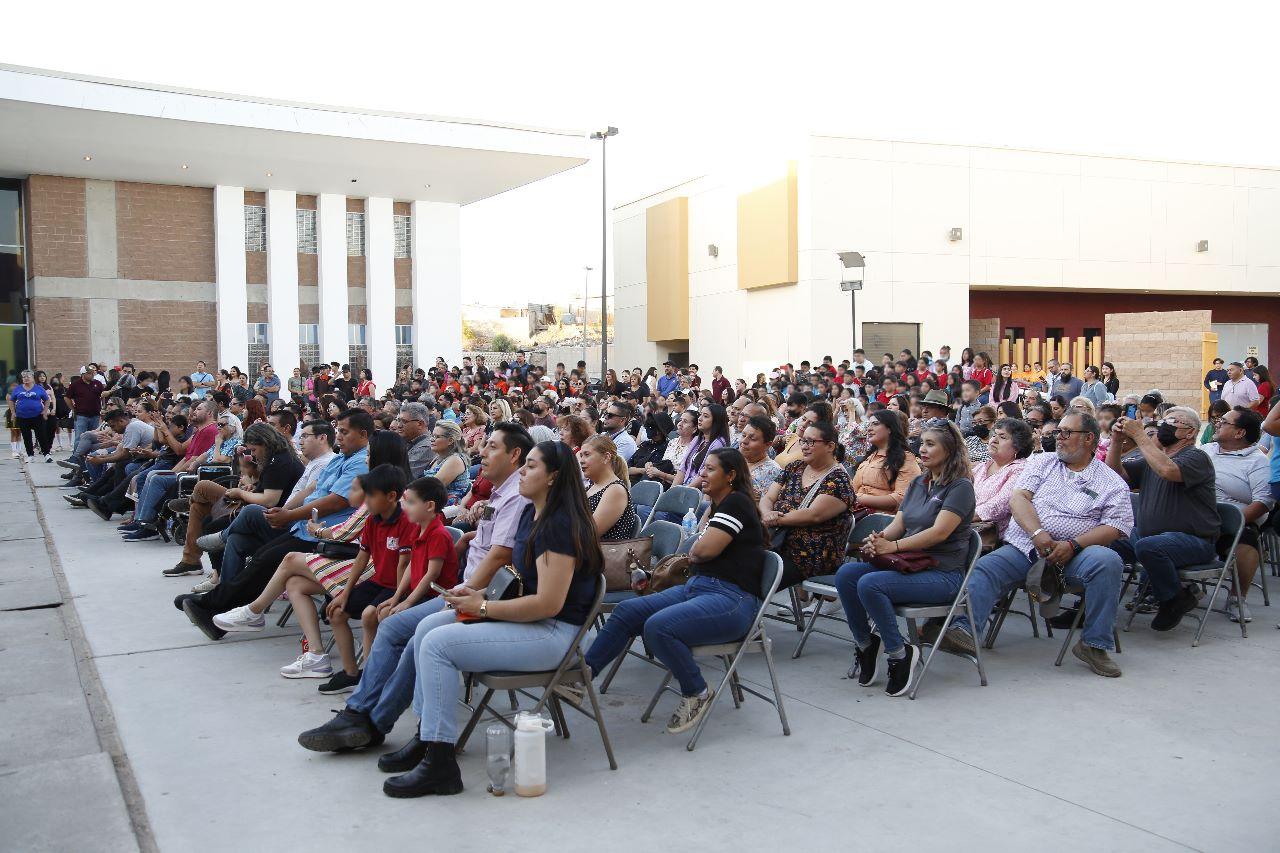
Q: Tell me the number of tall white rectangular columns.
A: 5